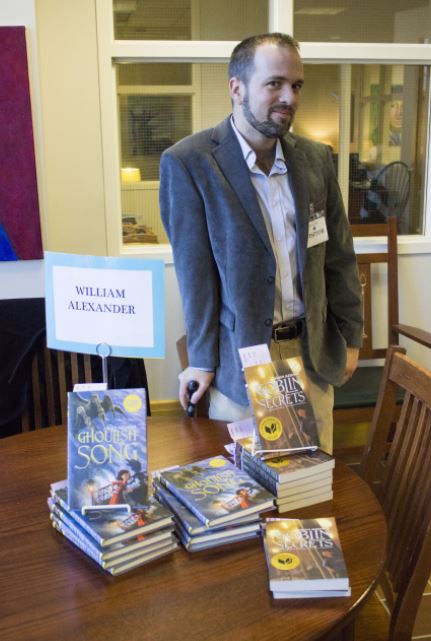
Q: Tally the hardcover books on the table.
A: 9